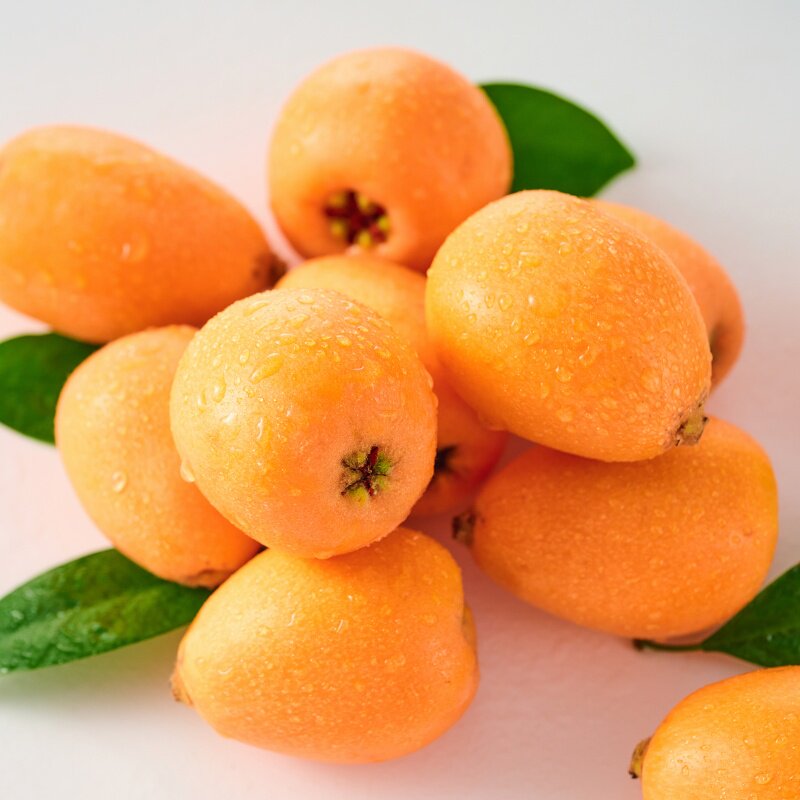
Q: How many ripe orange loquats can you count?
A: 10